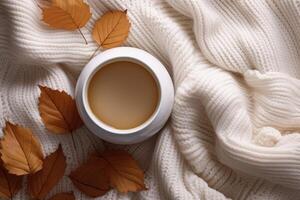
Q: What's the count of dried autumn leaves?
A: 9